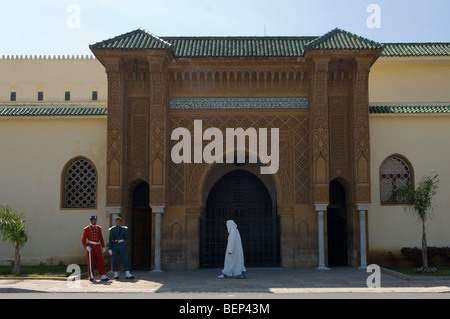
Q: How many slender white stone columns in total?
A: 4